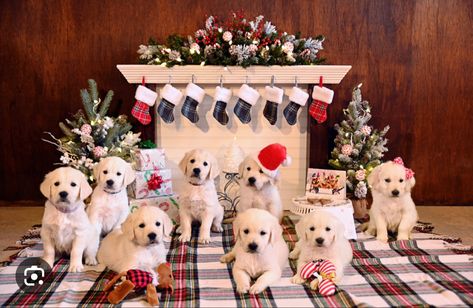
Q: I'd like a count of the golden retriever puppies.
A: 8